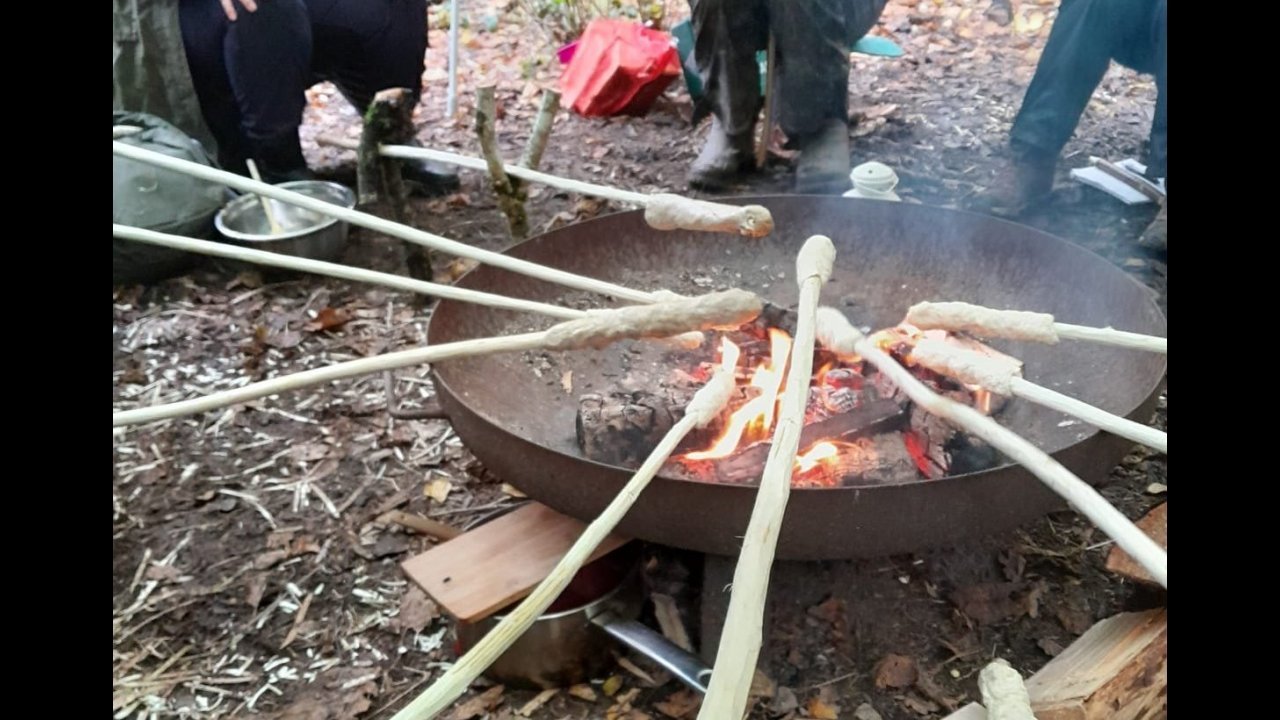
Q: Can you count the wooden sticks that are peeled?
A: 9